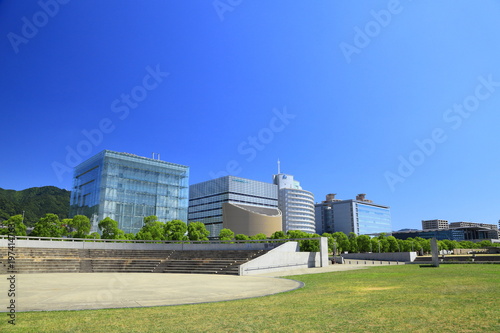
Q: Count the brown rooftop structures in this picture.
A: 2